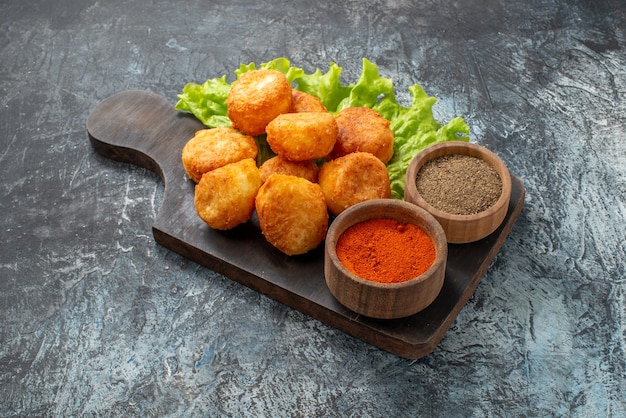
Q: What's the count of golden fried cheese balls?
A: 9